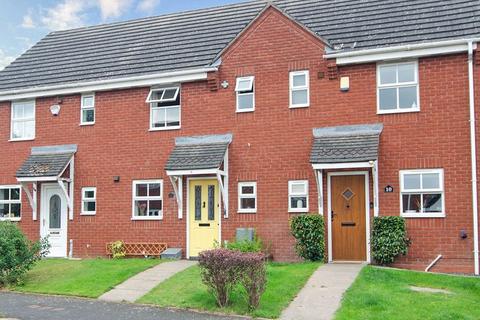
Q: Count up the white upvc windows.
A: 12